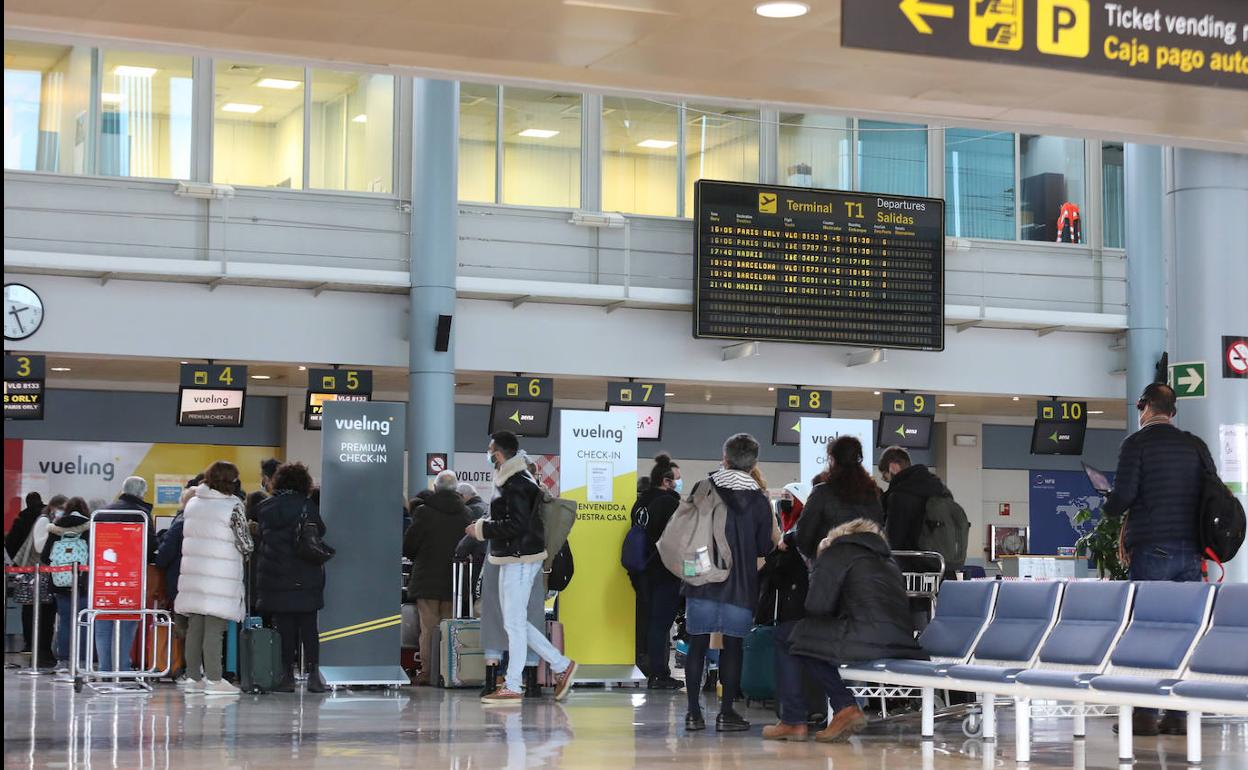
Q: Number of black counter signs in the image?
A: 8